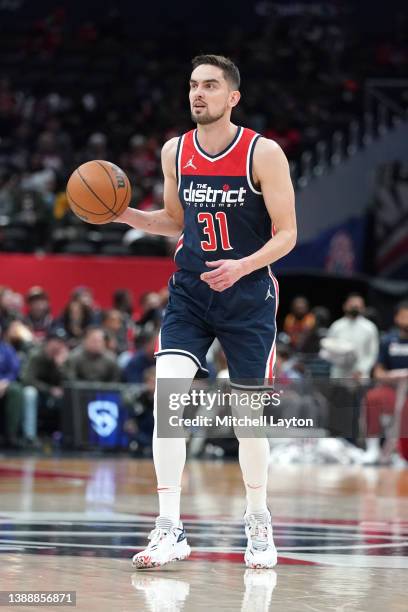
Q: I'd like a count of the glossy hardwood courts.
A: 1